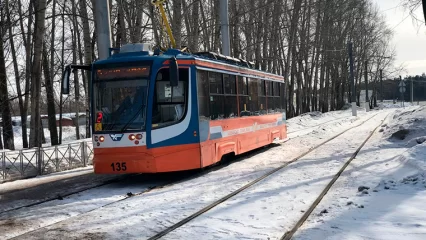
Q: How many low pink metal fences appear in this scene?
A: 0